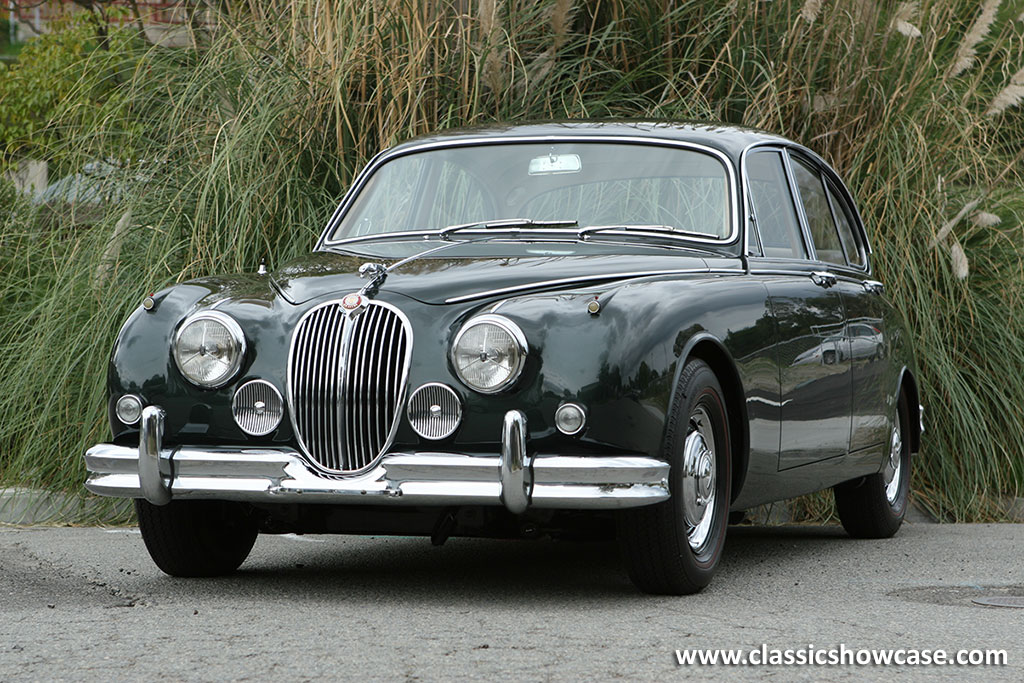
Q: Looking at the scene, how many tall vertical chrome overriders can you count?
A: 2